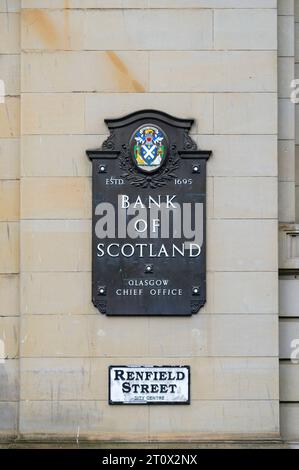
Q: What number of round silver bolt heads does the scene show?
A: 5